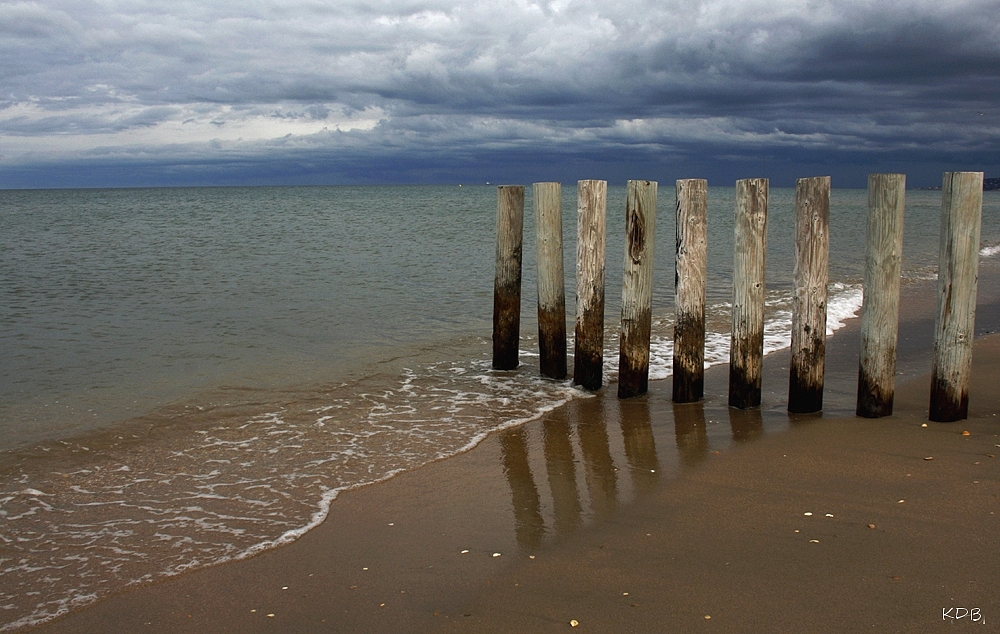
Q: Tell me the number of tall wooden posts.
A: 9